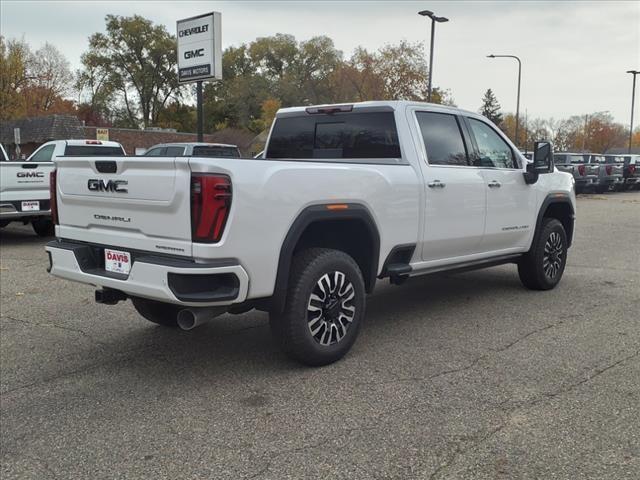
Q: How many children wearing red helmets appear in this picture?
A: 0